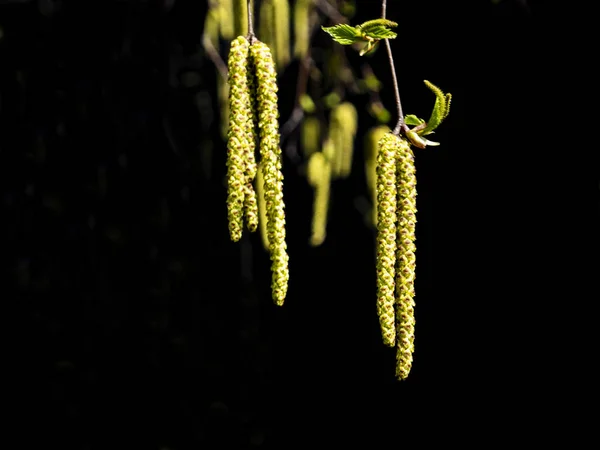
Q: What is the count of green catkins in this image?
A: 5